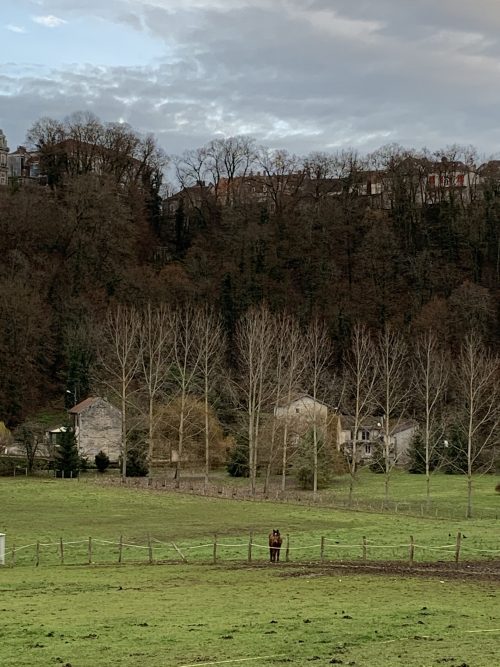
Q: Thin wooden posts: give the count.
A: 14